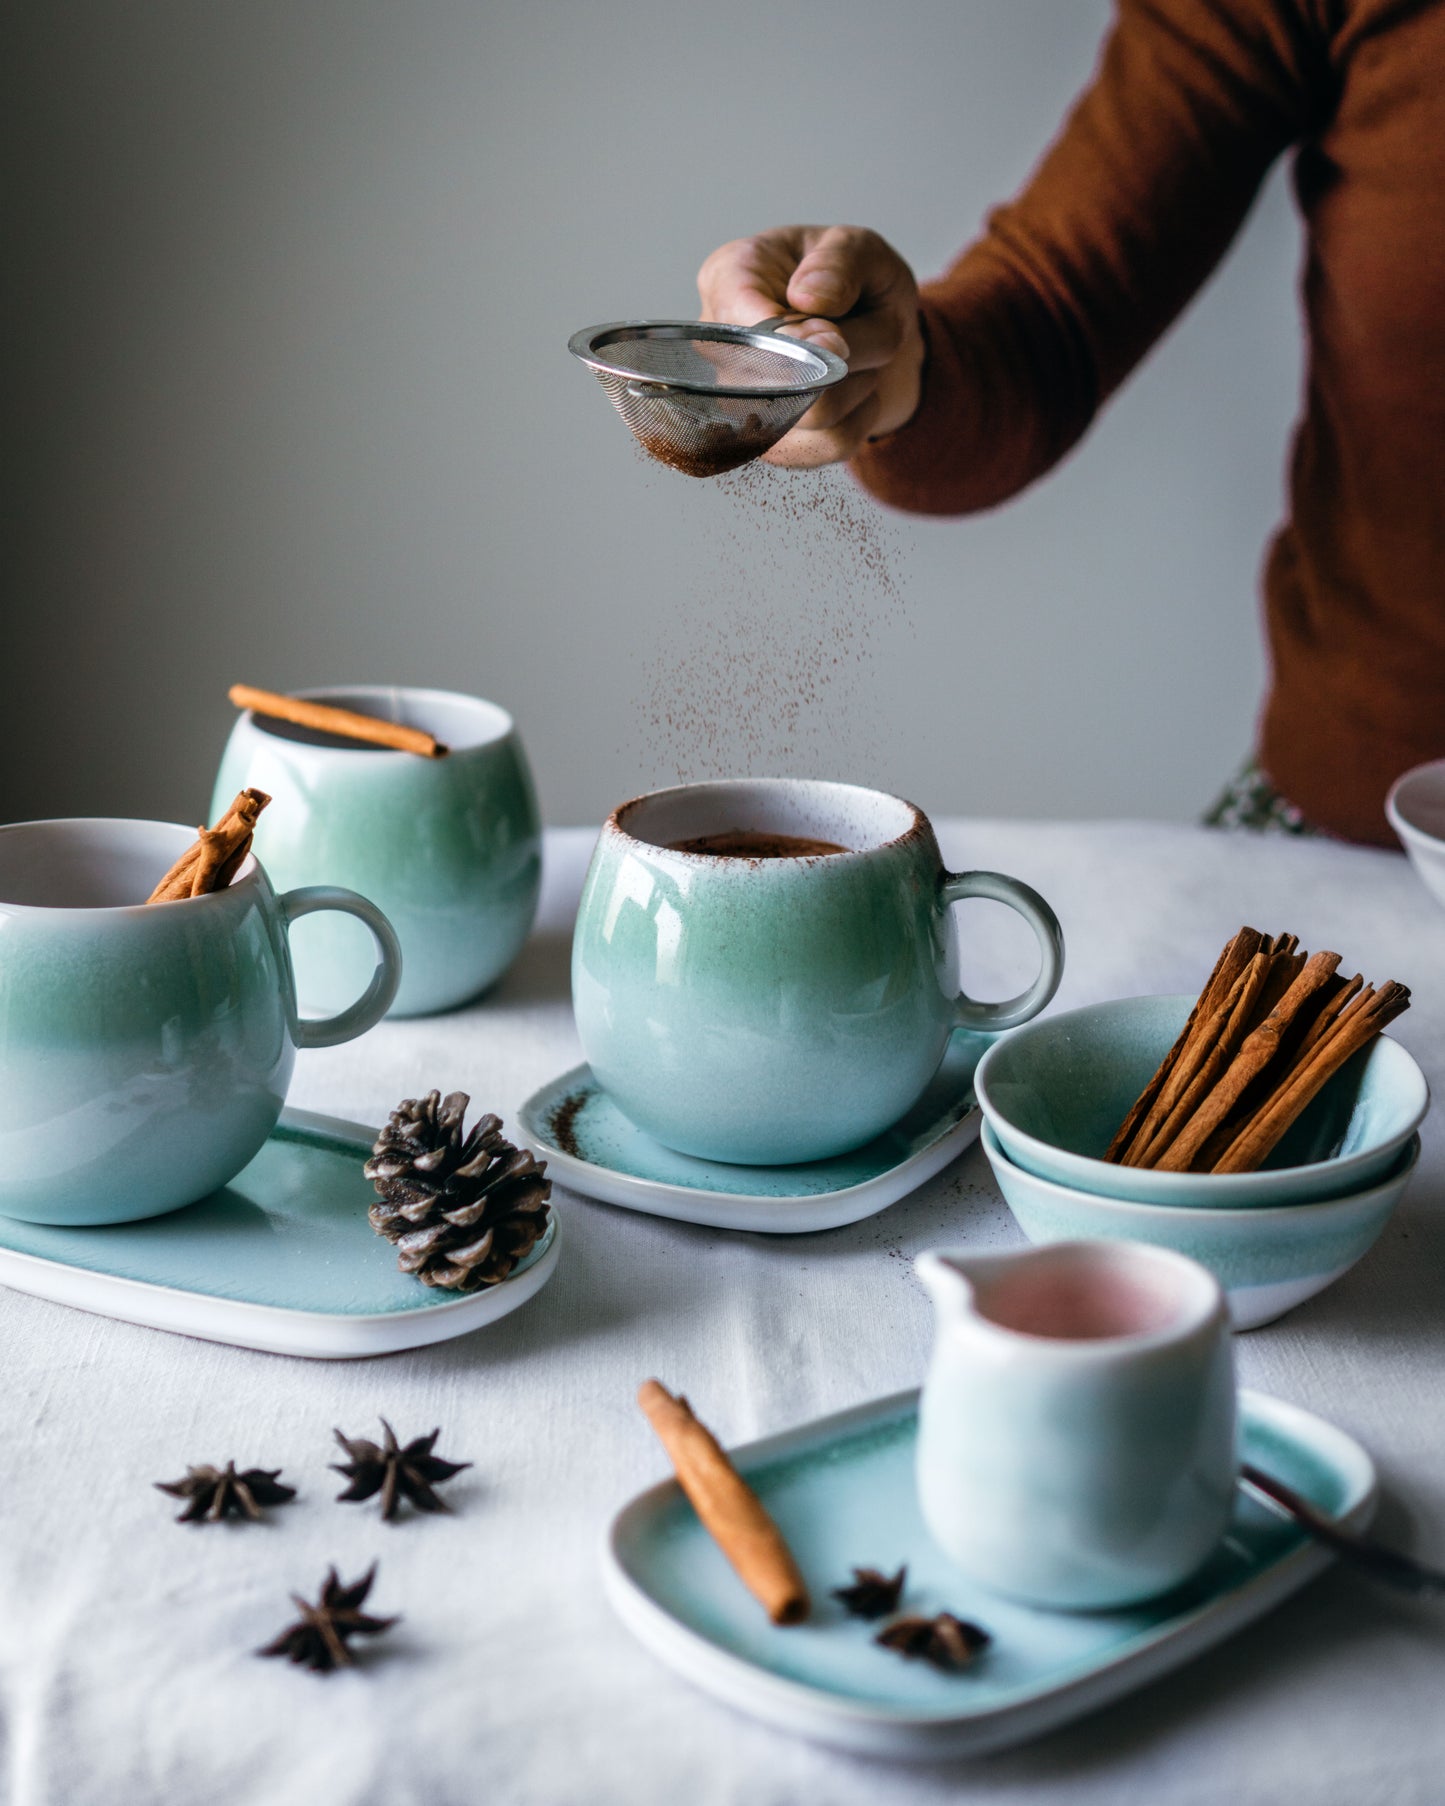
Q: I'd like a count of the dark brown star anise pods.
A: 5